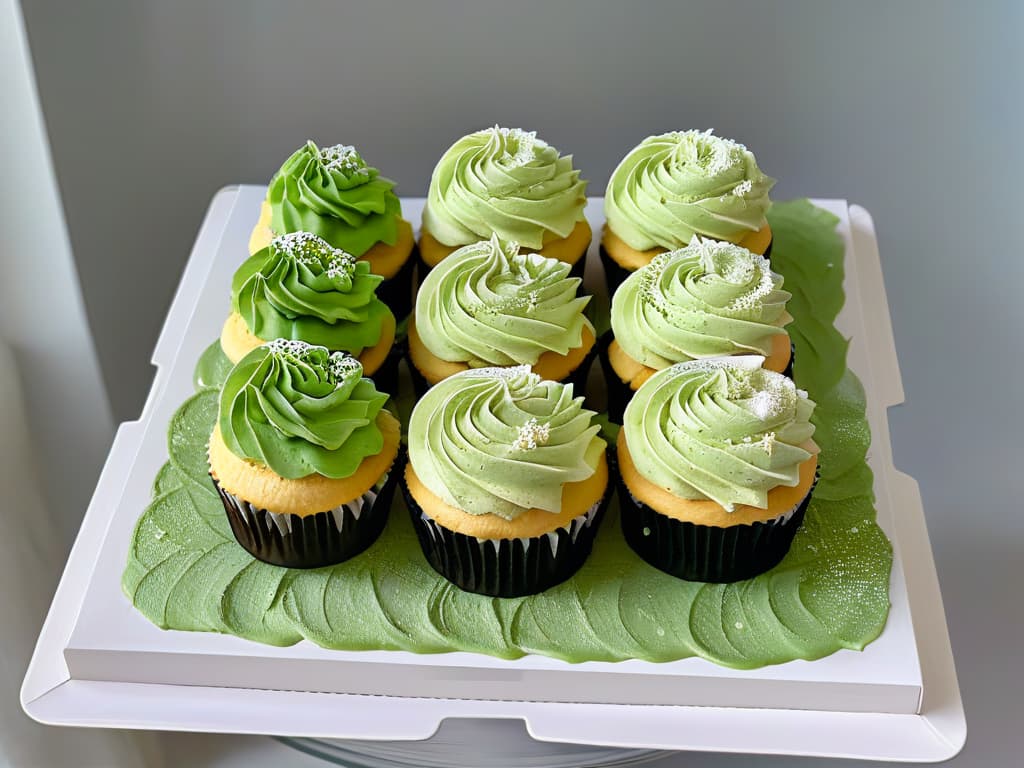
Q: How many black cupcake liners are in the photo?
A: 9